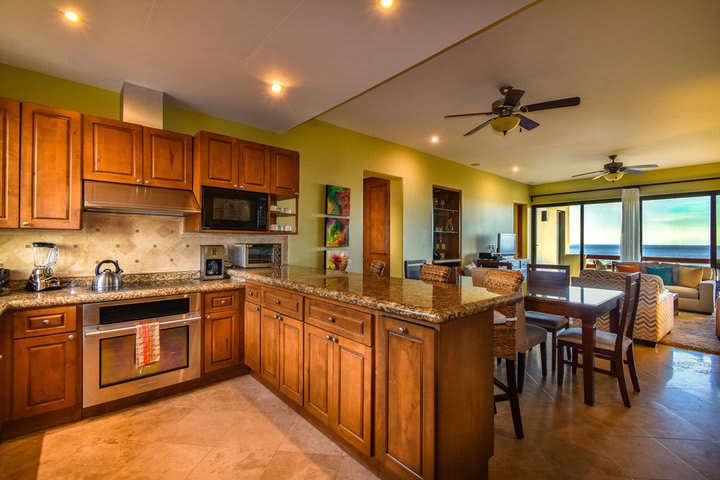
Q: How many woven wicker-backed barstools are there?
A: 3